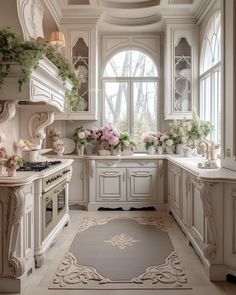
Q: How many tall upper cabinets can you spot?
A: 2